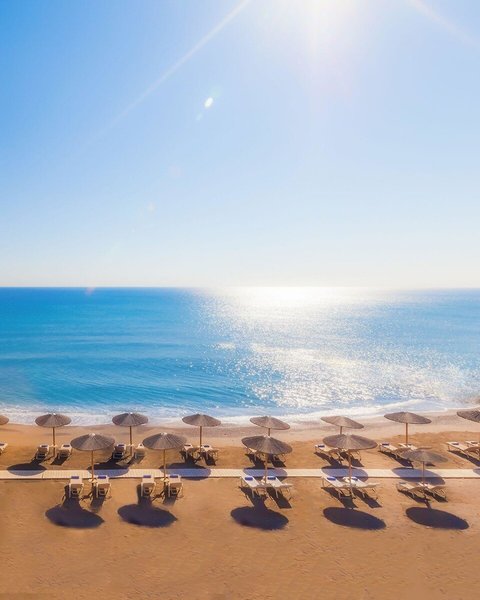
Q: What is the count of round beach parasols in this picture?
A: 13